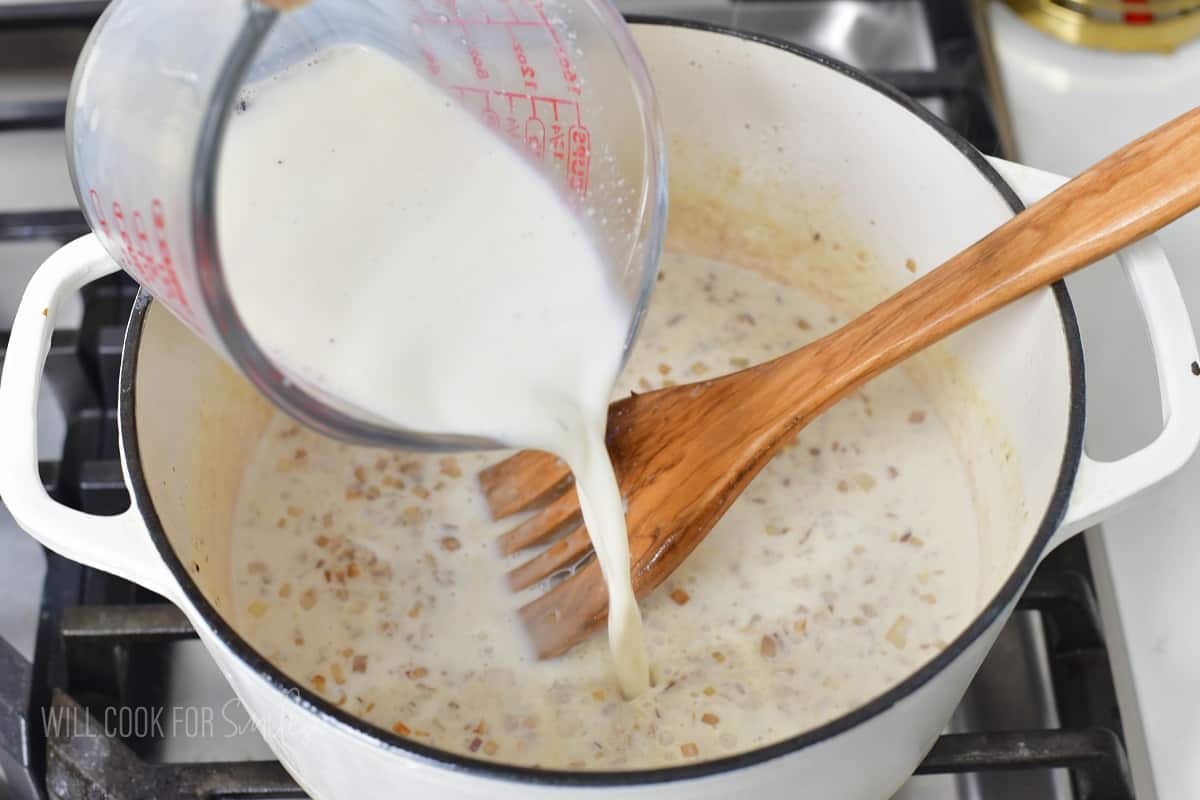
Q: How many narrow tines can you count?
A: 2